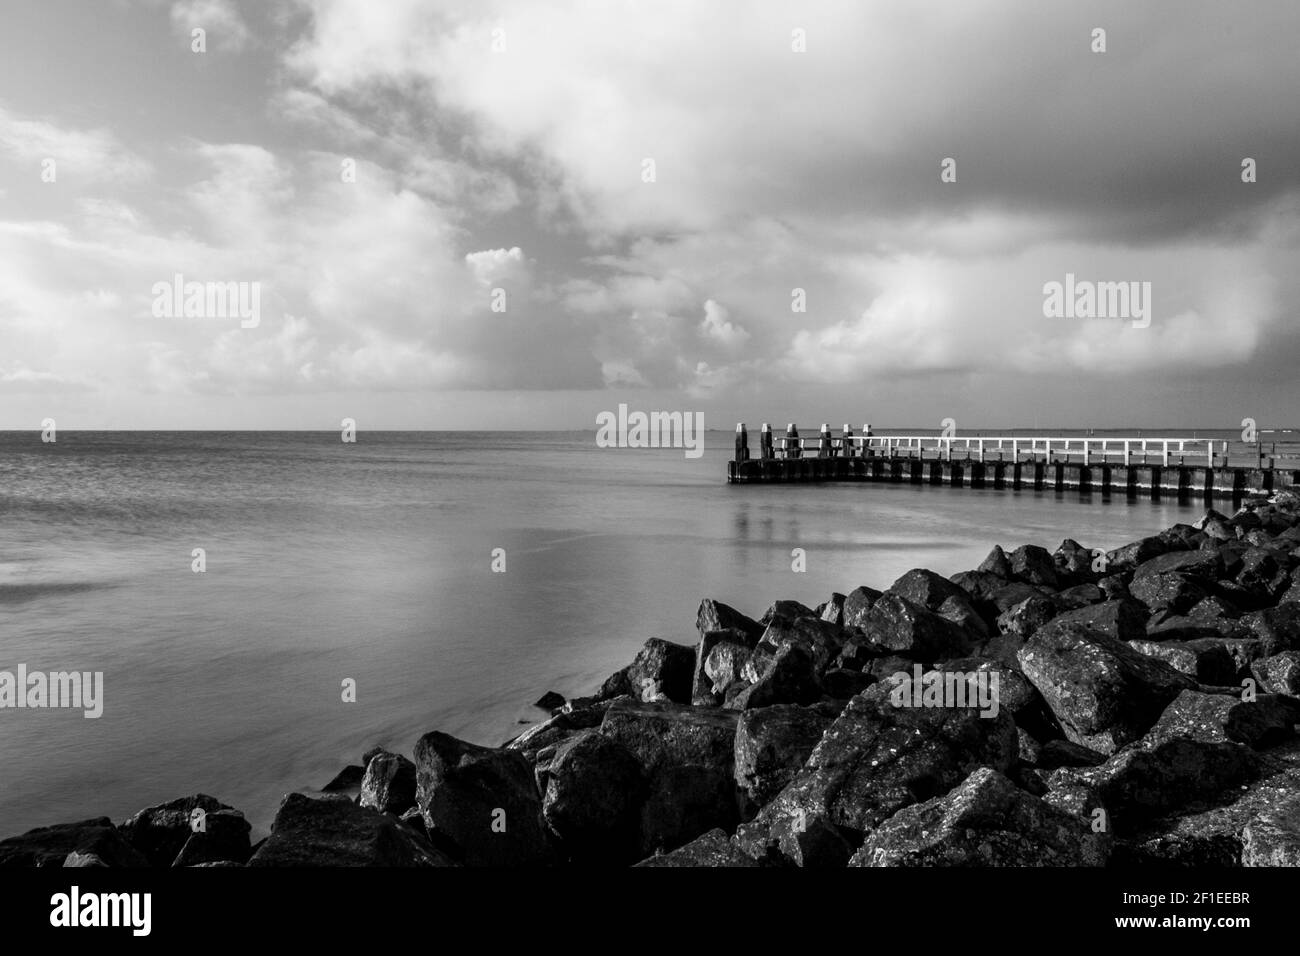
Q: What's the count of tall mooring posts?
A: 6